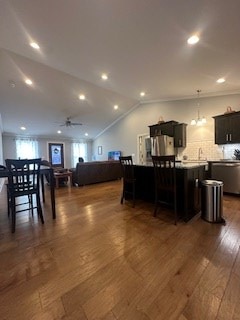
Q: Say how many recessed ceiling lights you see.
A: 11